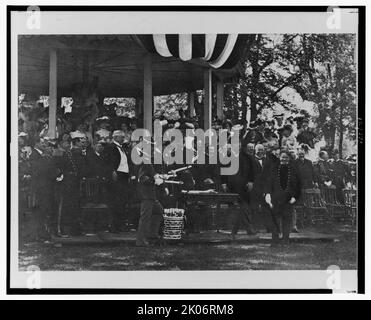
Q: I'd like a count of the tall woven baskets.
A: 1